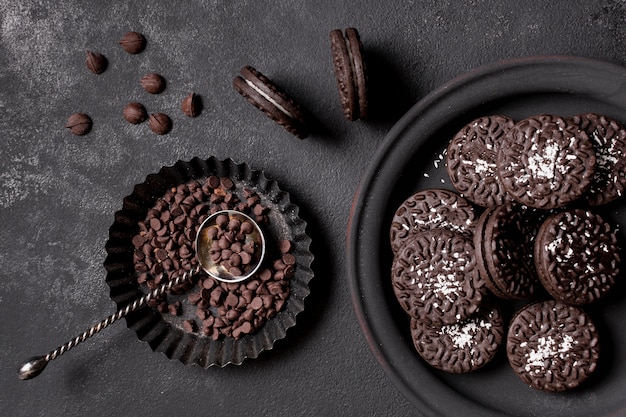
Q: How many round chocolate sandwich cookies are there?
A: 11